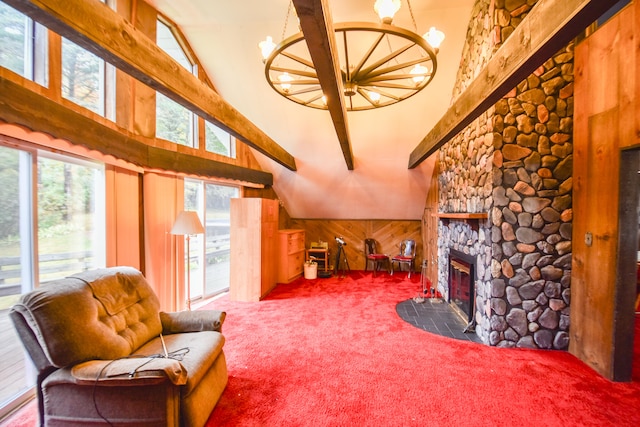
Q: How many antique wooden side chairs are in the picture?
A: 2